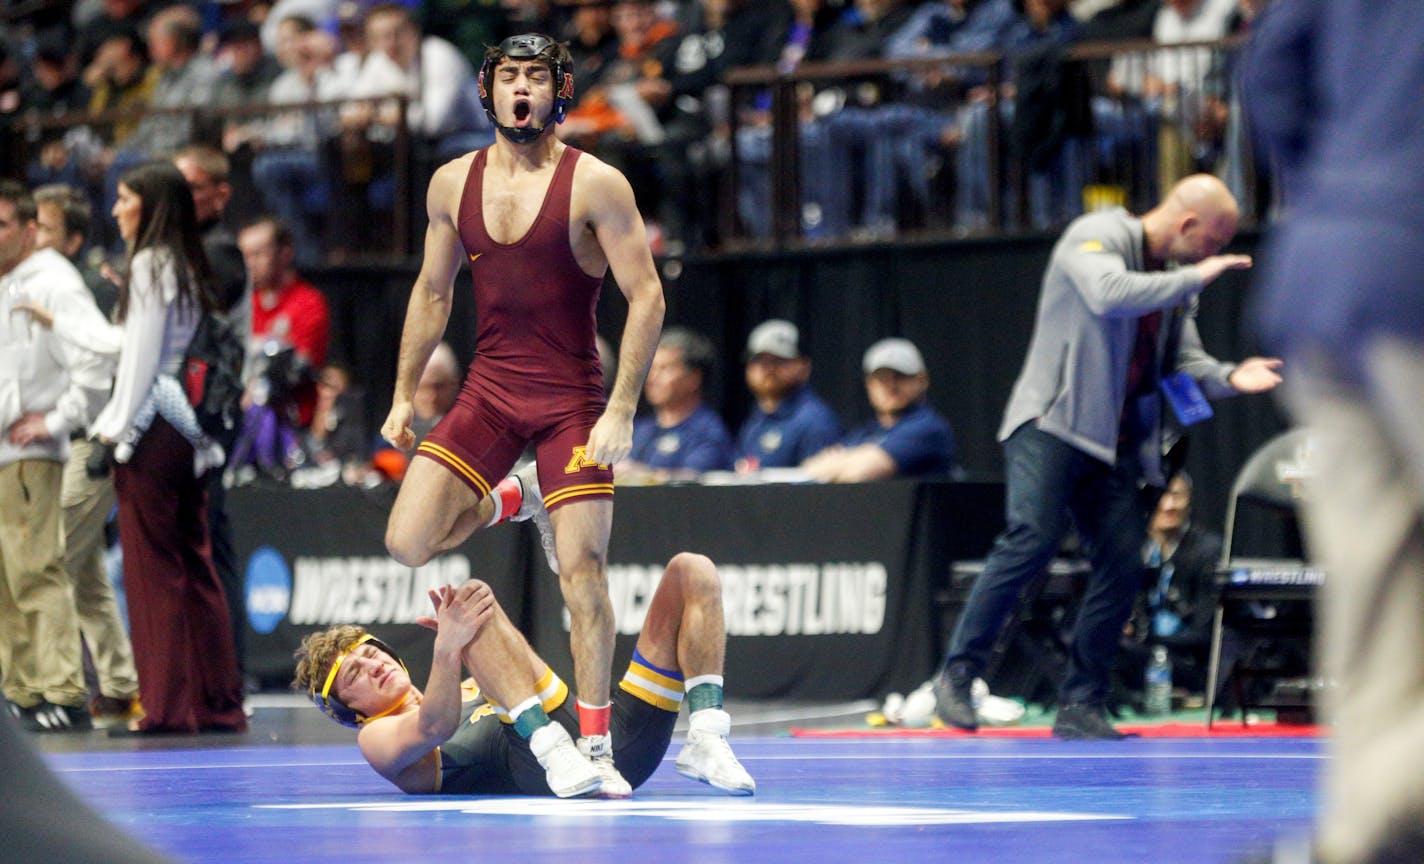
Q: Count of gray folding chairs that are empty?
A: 1